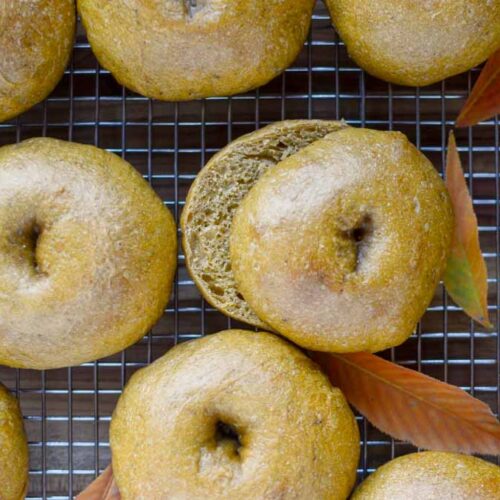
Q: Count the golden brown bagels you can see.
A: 8